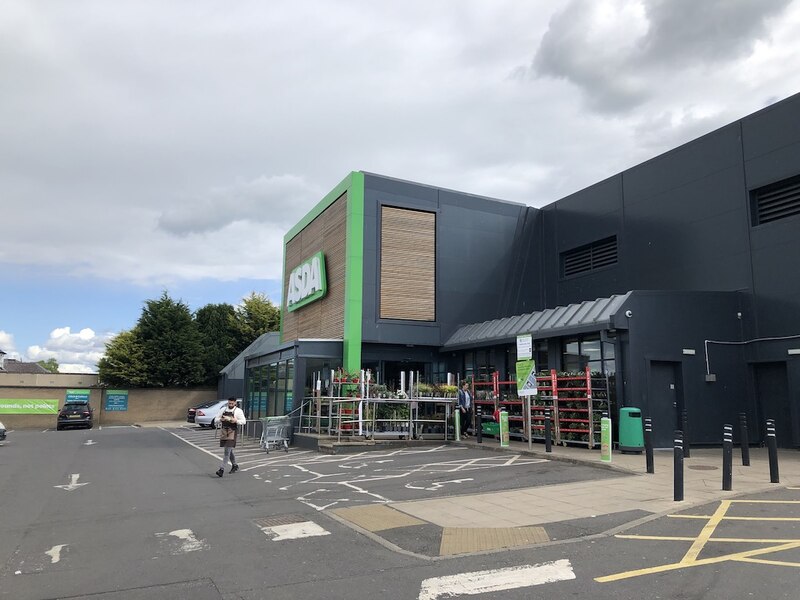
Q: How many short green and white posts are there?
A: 3